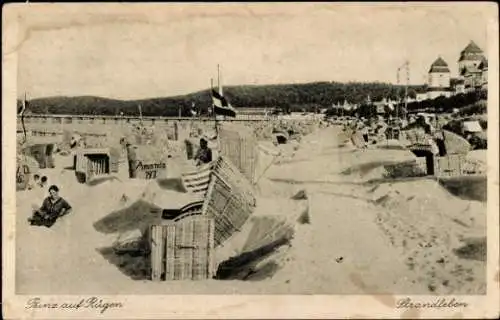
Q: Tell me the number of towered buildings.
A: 2